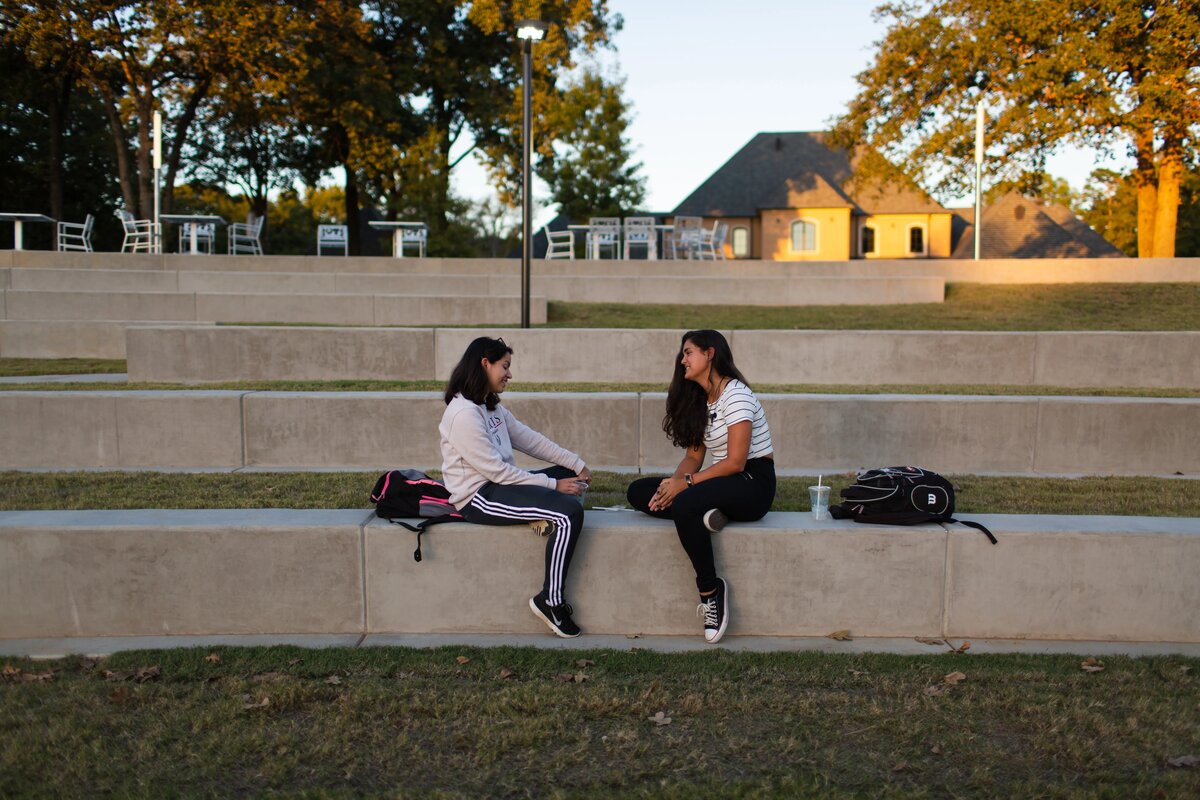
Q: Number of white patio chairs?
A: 11